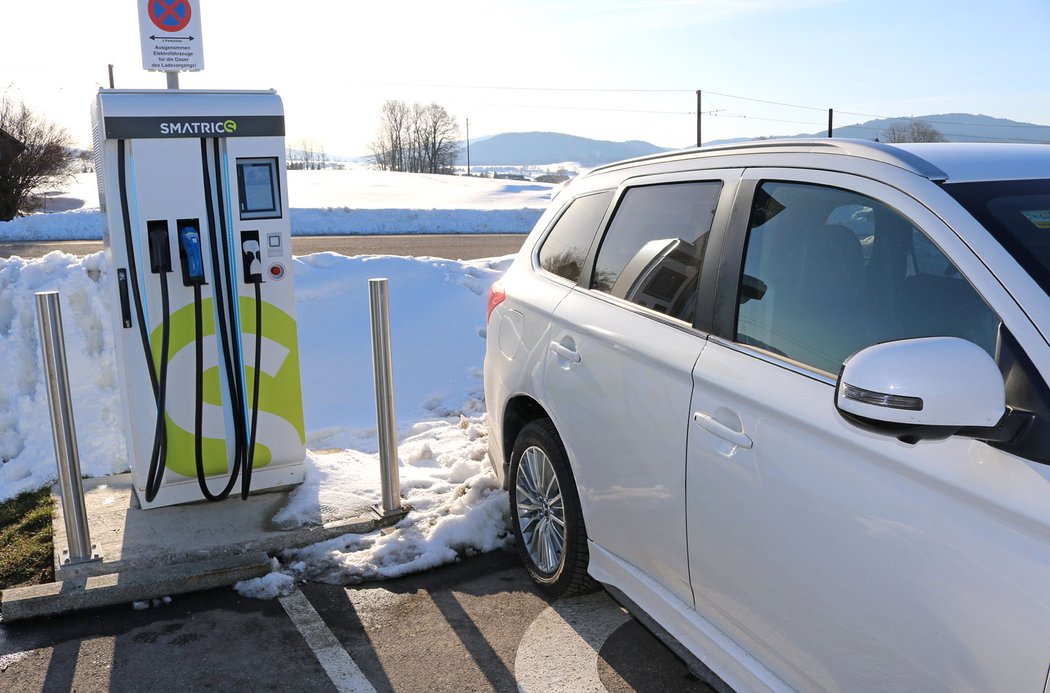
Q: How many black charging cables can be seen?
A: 3